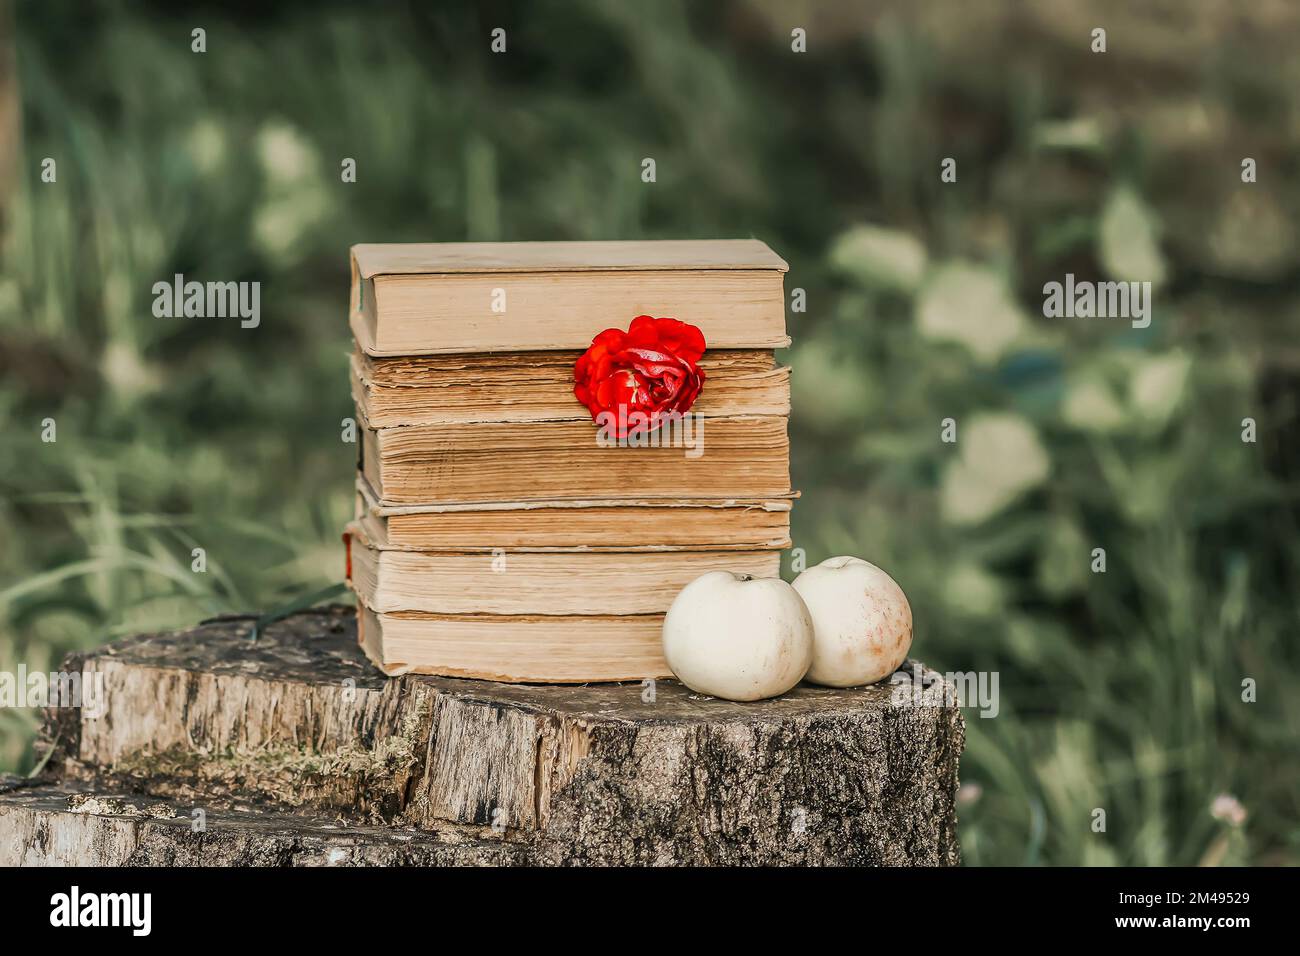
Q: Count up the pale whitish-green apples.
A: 2